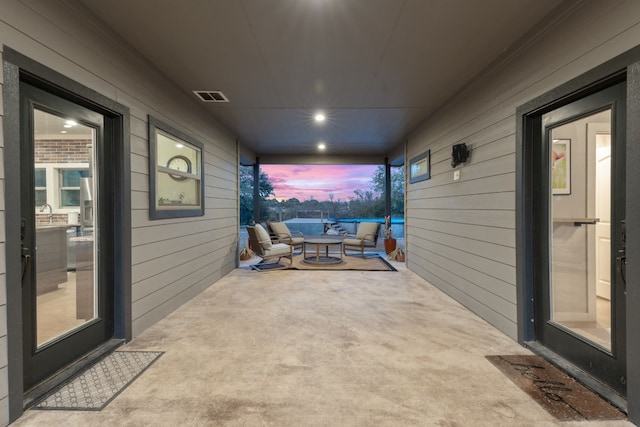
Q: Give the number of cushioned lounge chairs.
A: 3